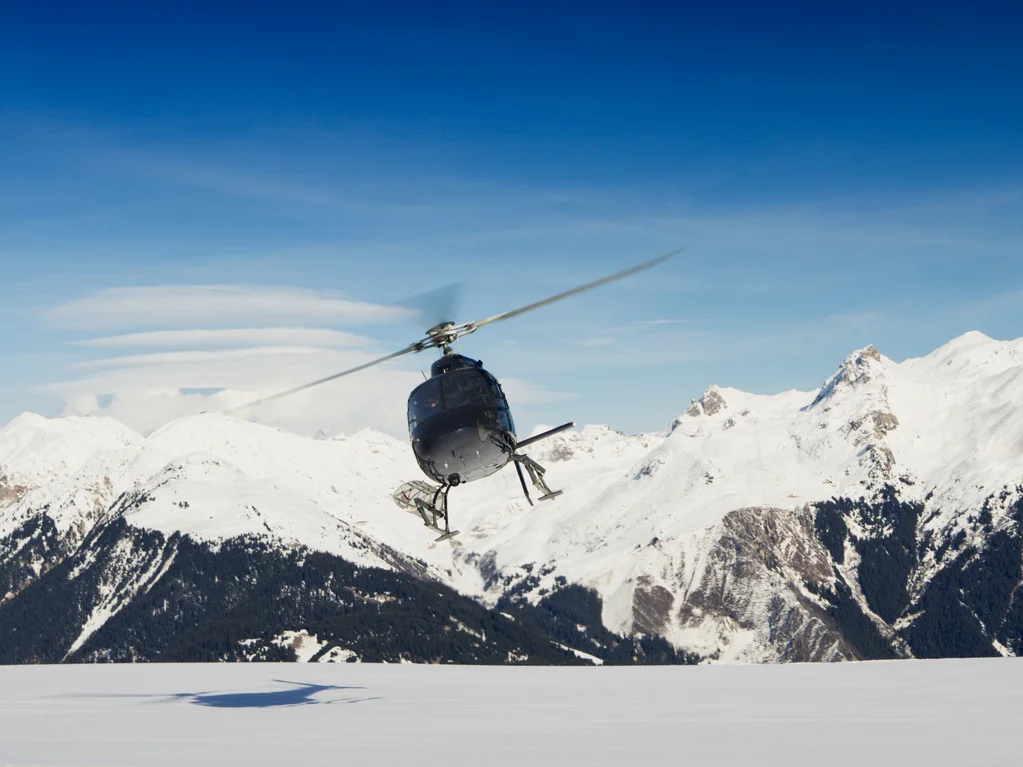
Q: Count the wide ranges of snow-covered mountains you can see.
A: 1